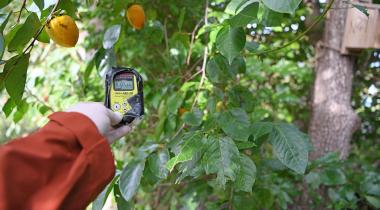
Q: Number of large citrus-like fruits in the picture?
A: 2